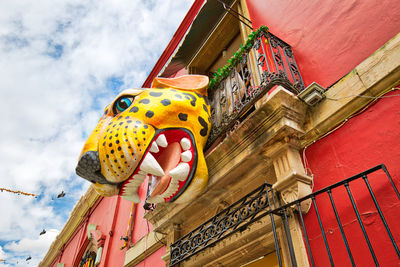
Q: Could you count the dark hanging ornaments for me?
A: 3